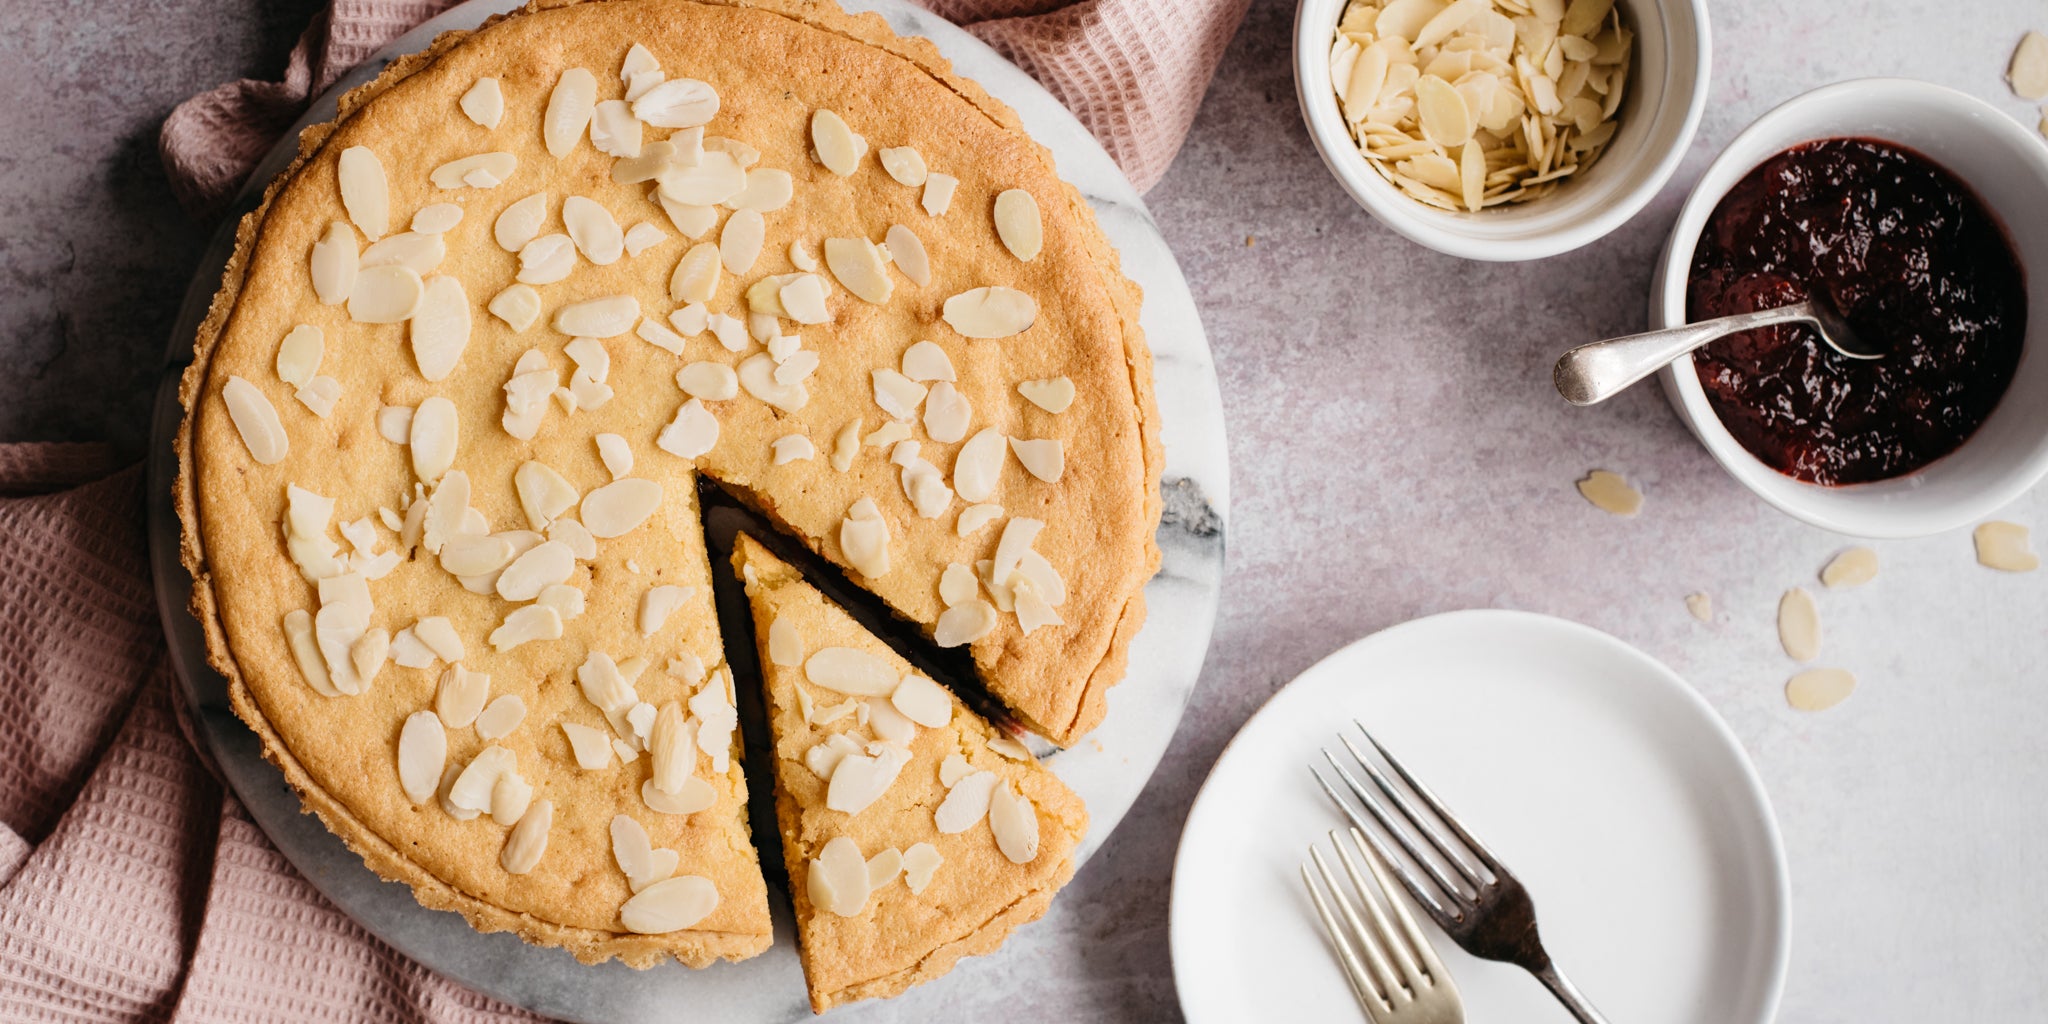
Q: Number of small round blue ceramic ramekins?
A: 0